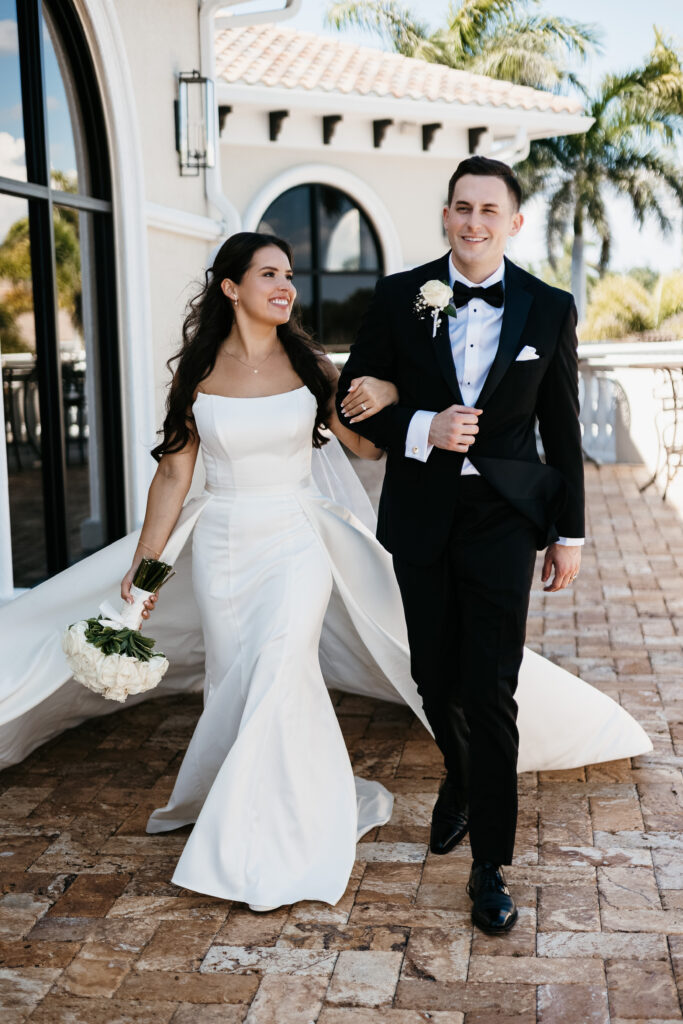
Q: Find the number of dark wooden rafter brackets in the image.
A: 6